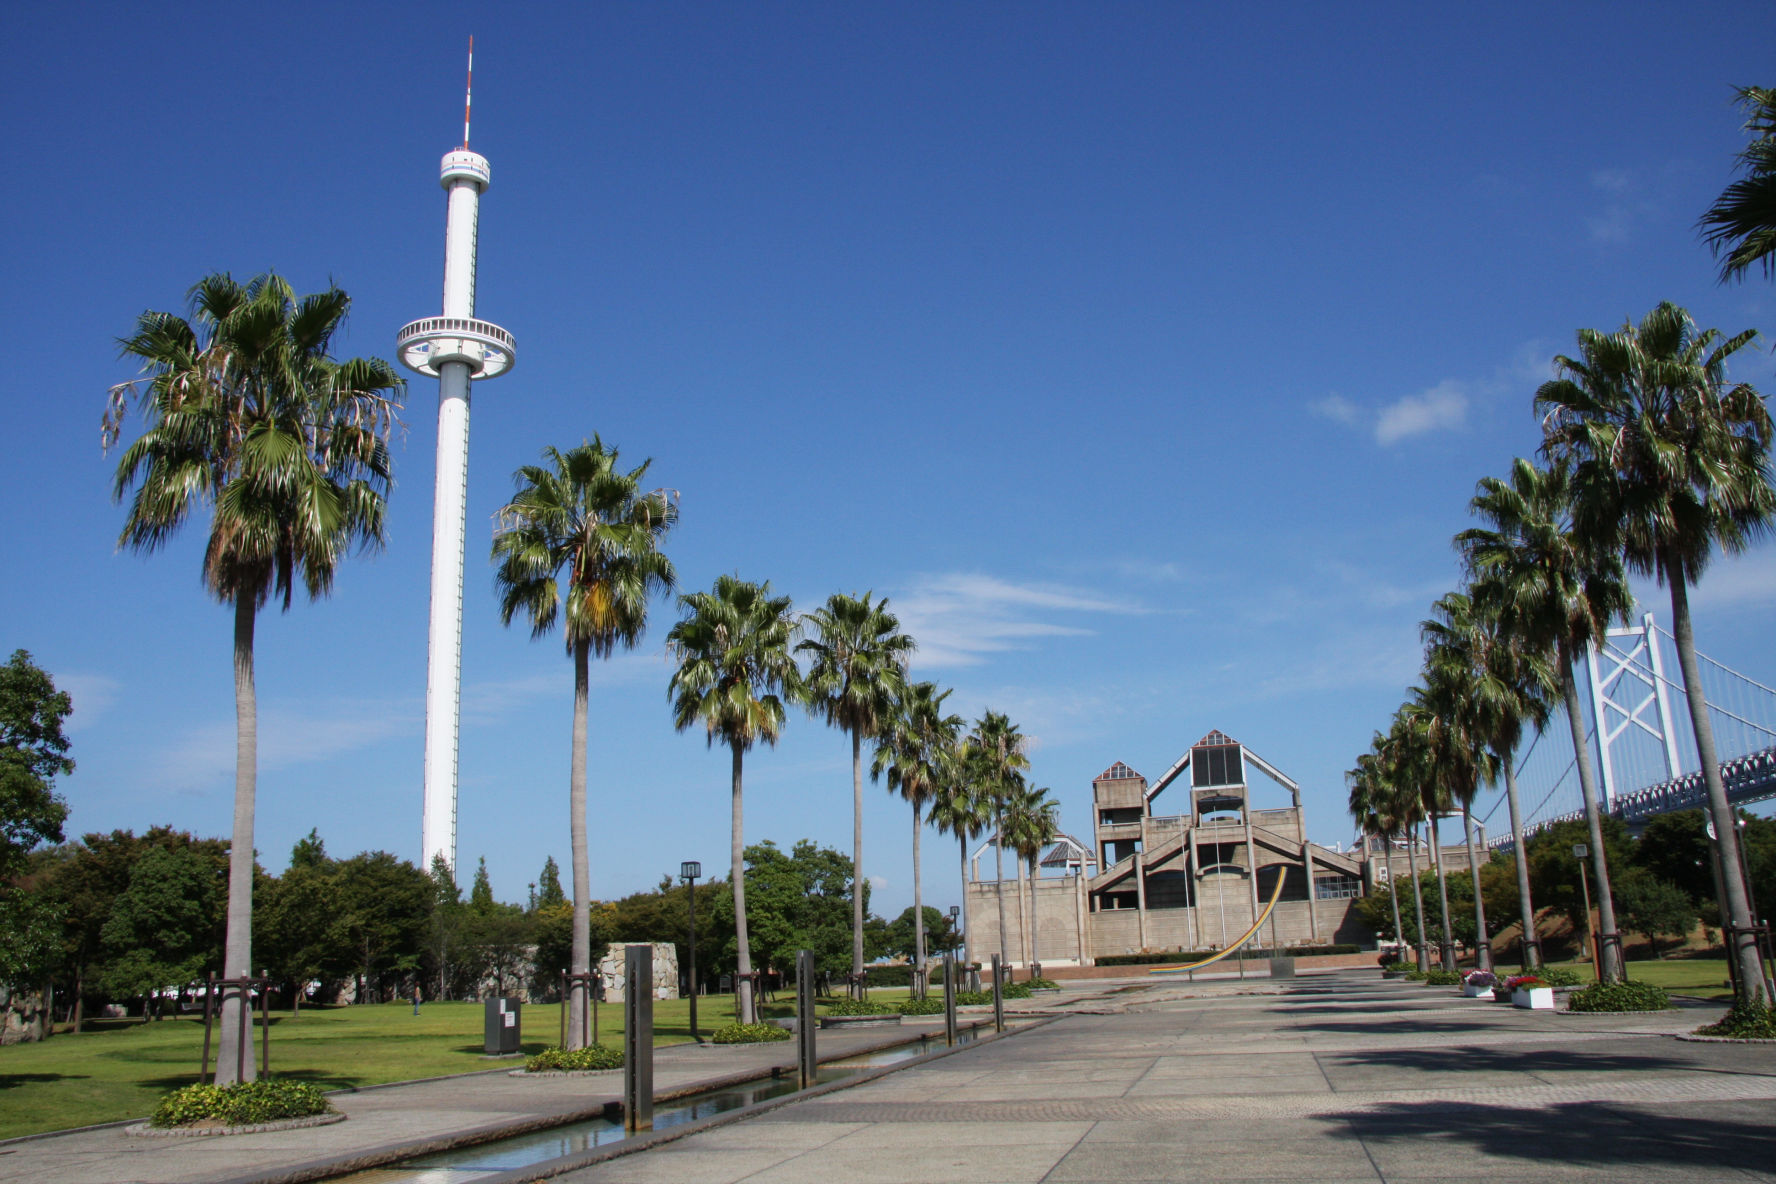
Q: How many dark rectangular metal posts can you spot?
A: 4